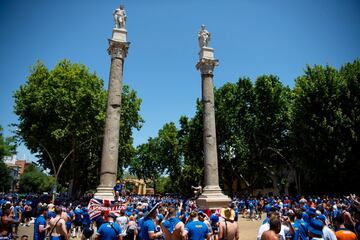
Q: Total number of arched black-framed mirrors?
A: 0